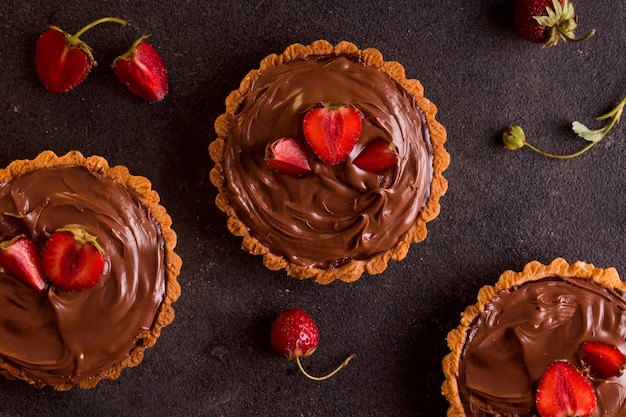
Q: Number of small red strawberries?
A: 11